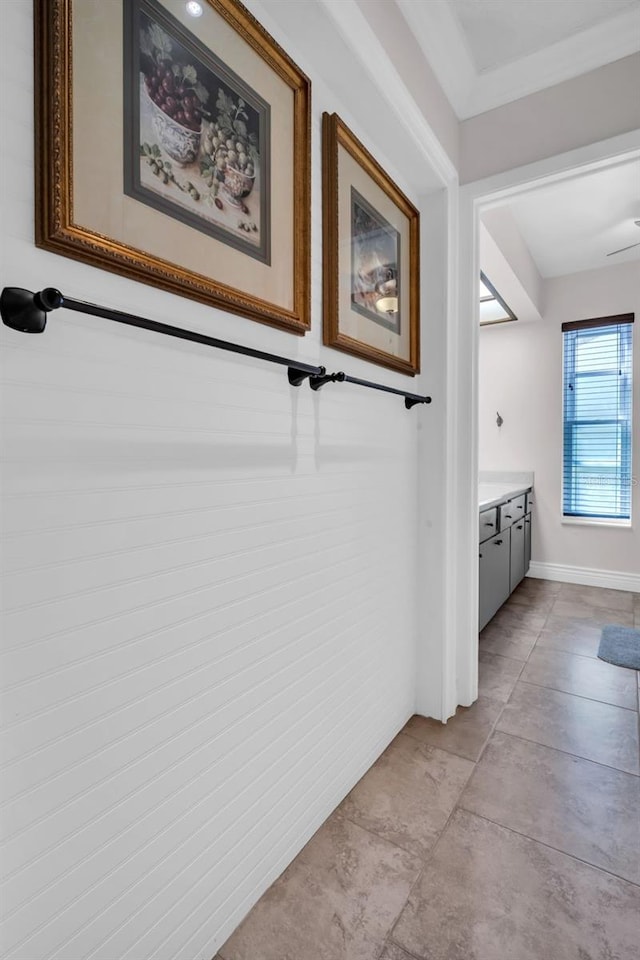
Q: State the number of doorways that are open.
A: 1